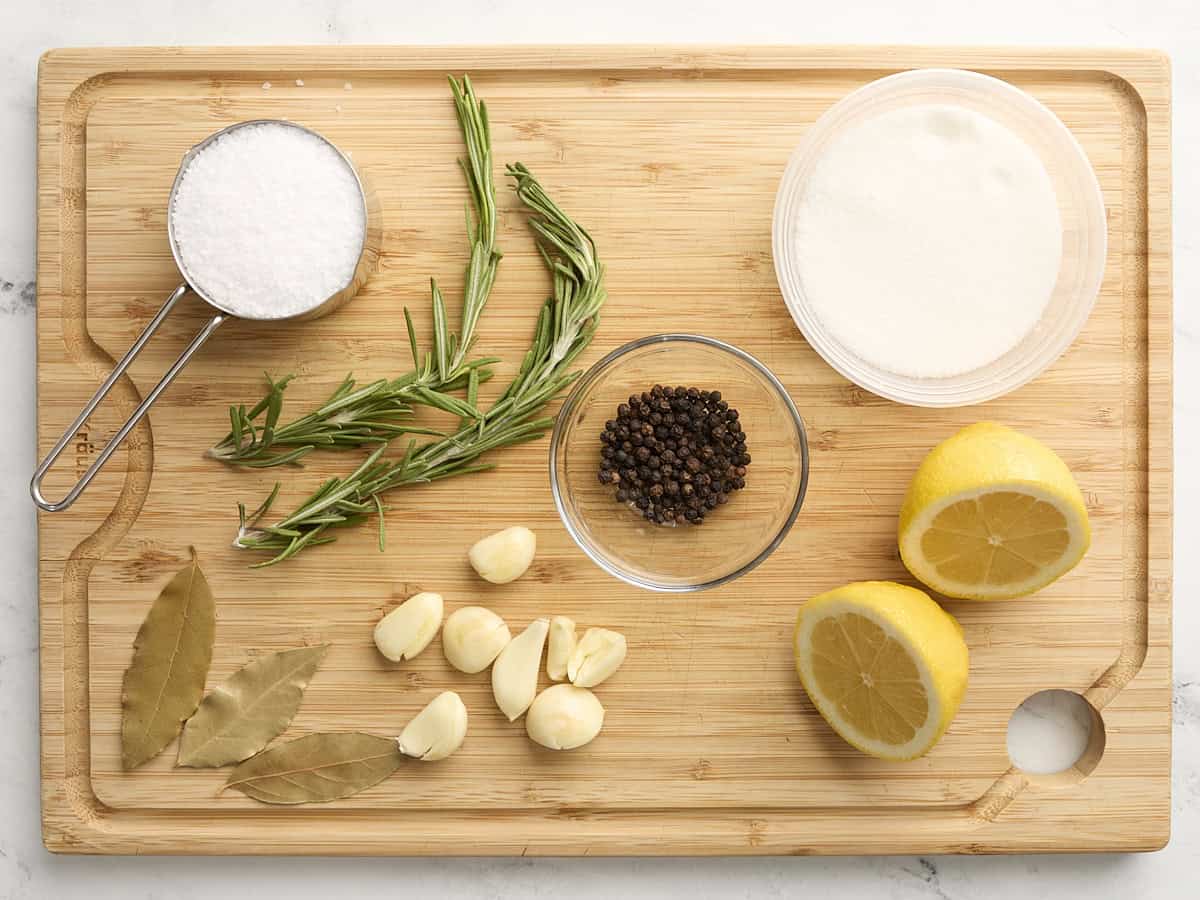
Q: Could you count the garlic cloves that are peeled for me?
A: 8